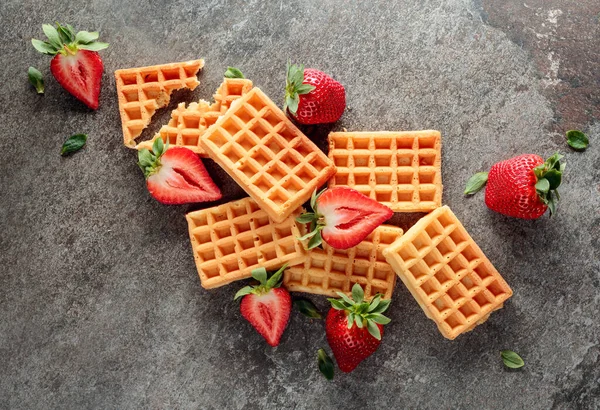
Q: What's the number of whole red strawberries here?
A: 3